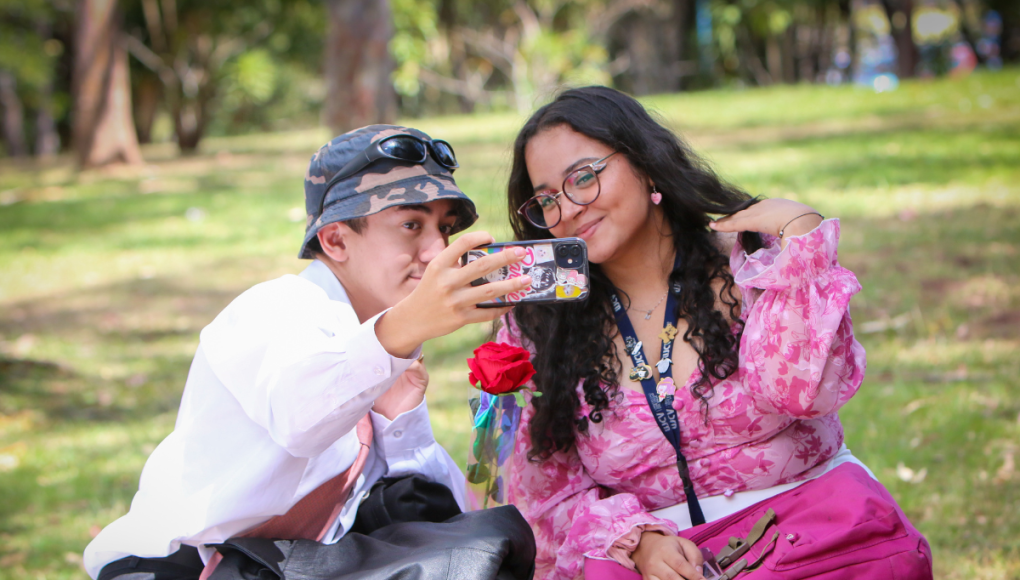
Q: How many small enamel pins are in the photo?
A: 5